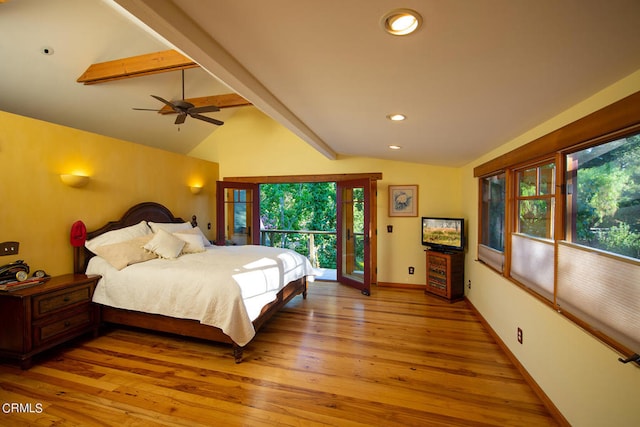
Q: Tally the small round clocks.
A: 2